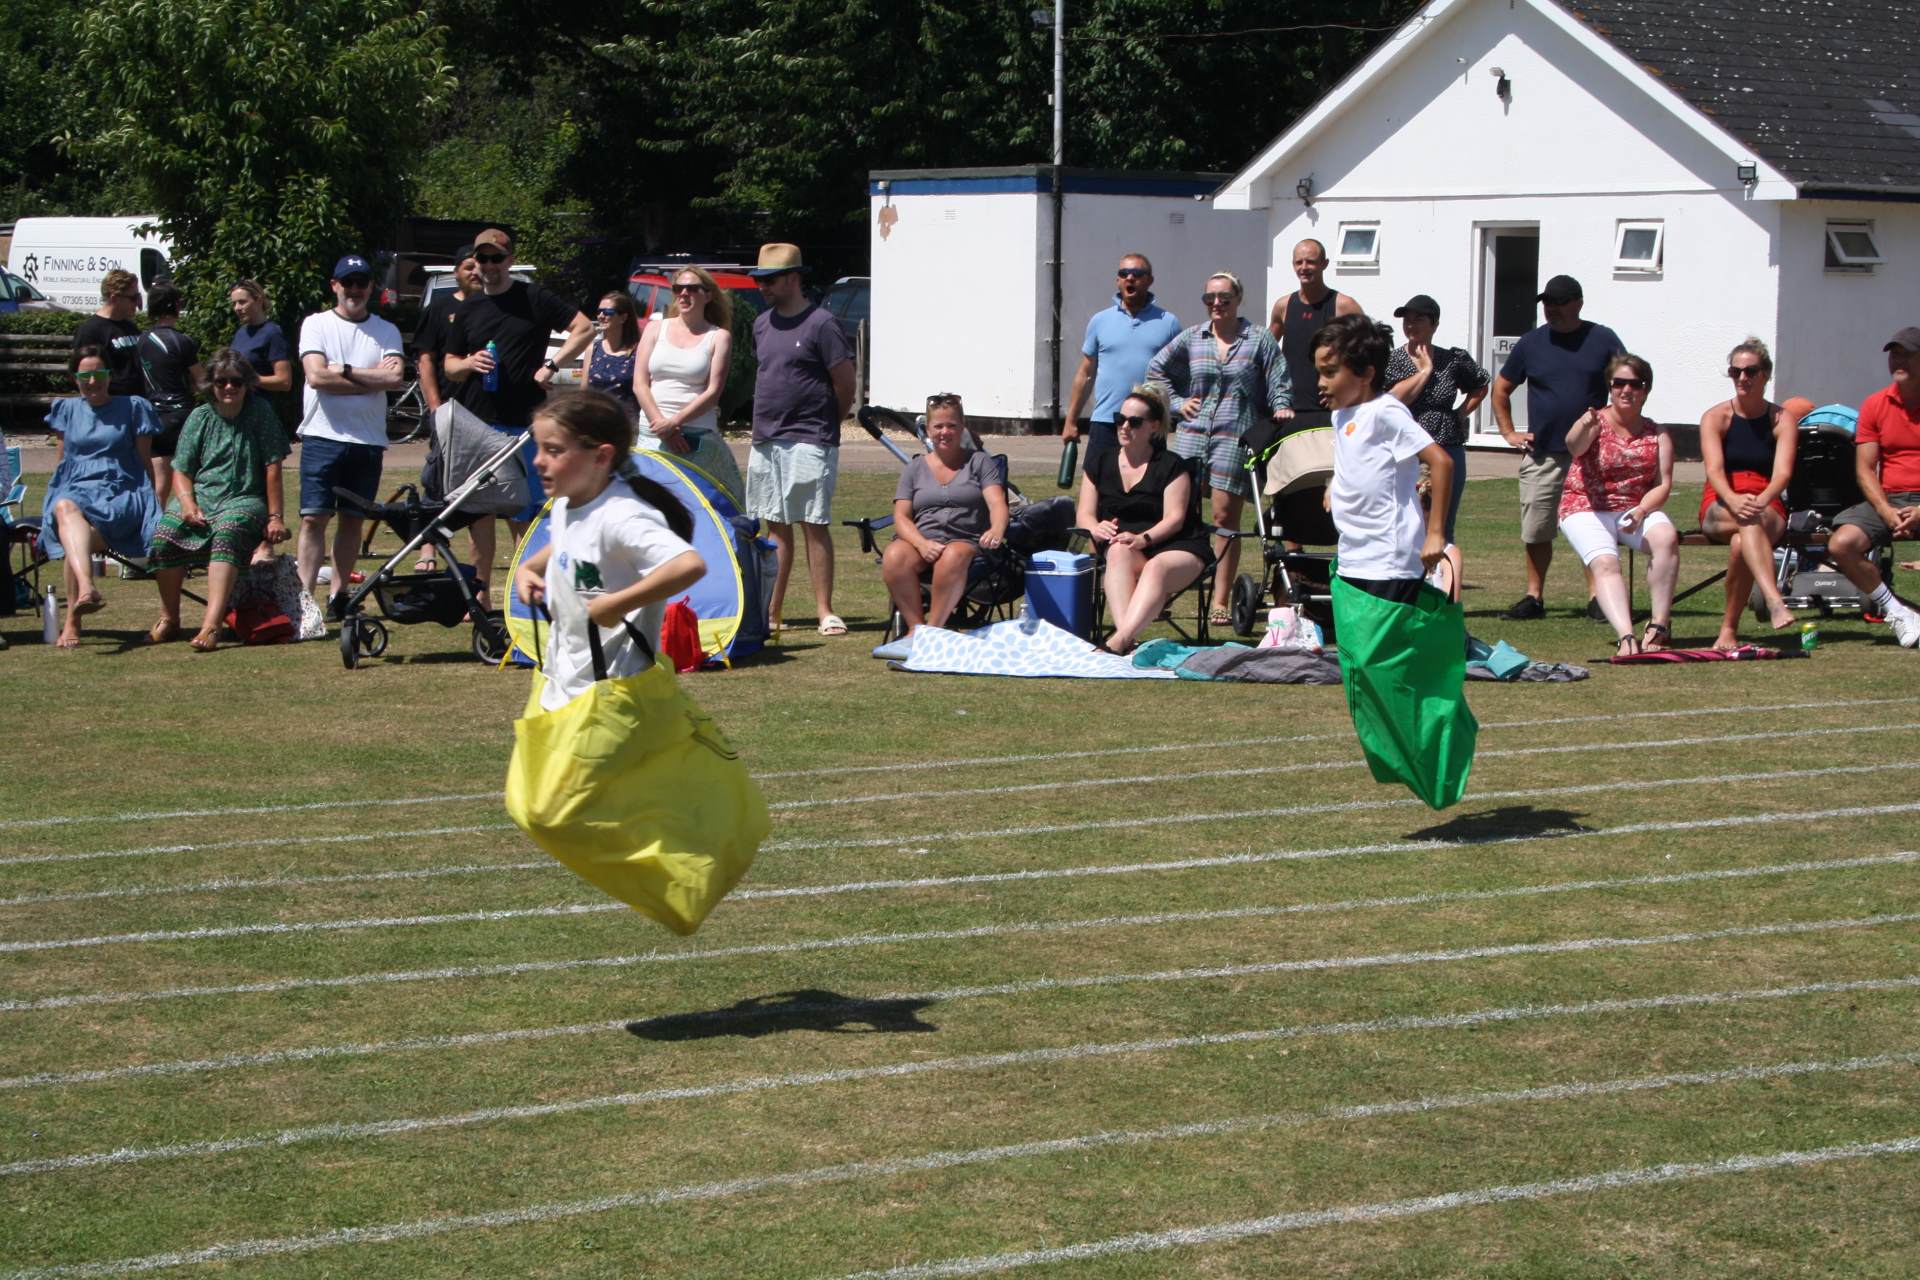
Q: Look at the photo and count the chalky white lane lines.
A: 9